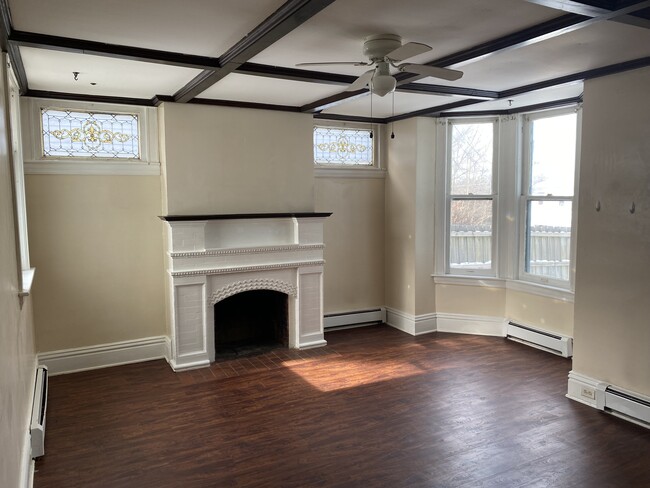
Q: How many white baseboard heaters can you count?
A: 4